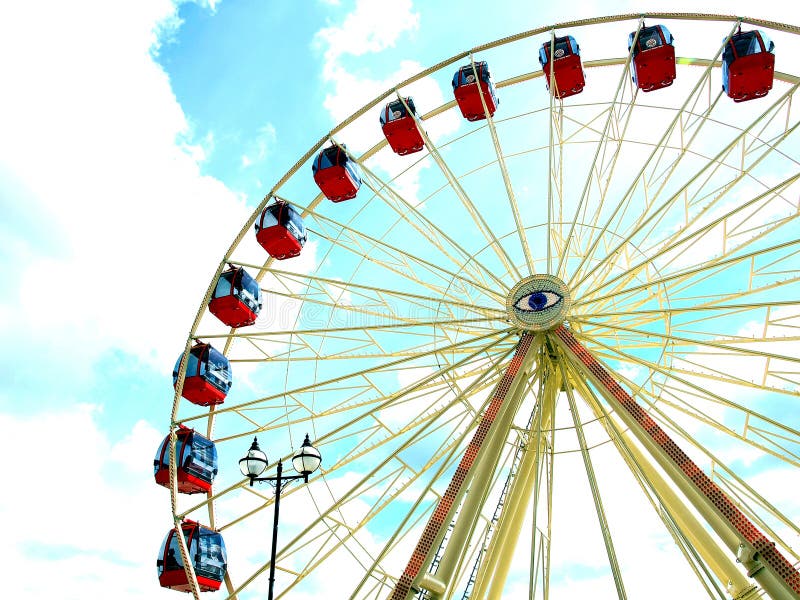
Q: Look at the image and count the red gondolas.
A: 11